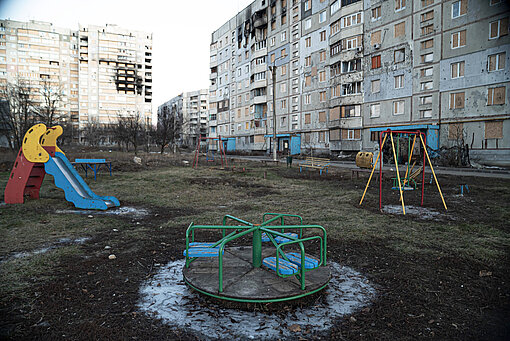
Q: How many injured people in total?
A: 0